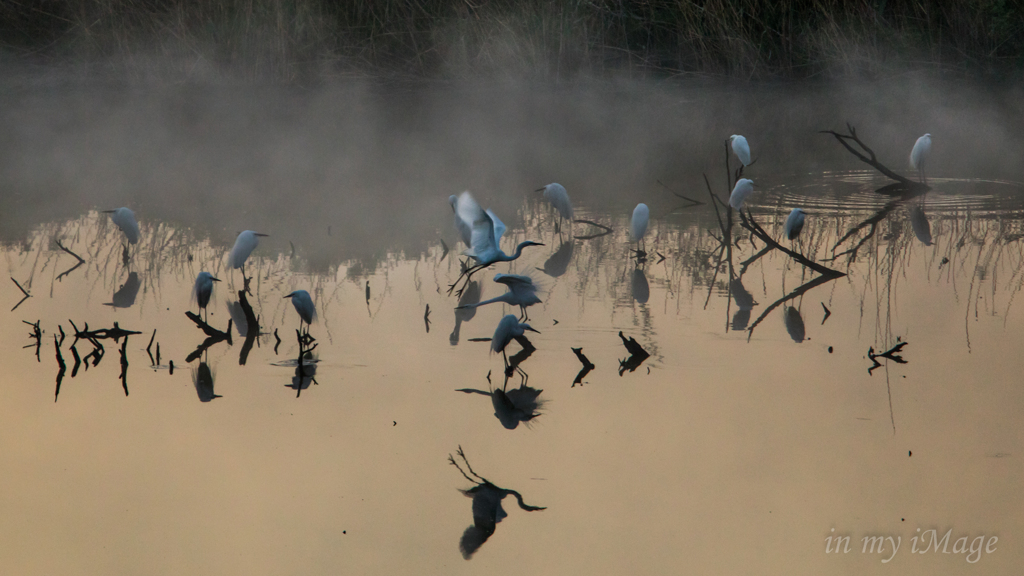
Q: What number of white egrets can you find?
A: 14